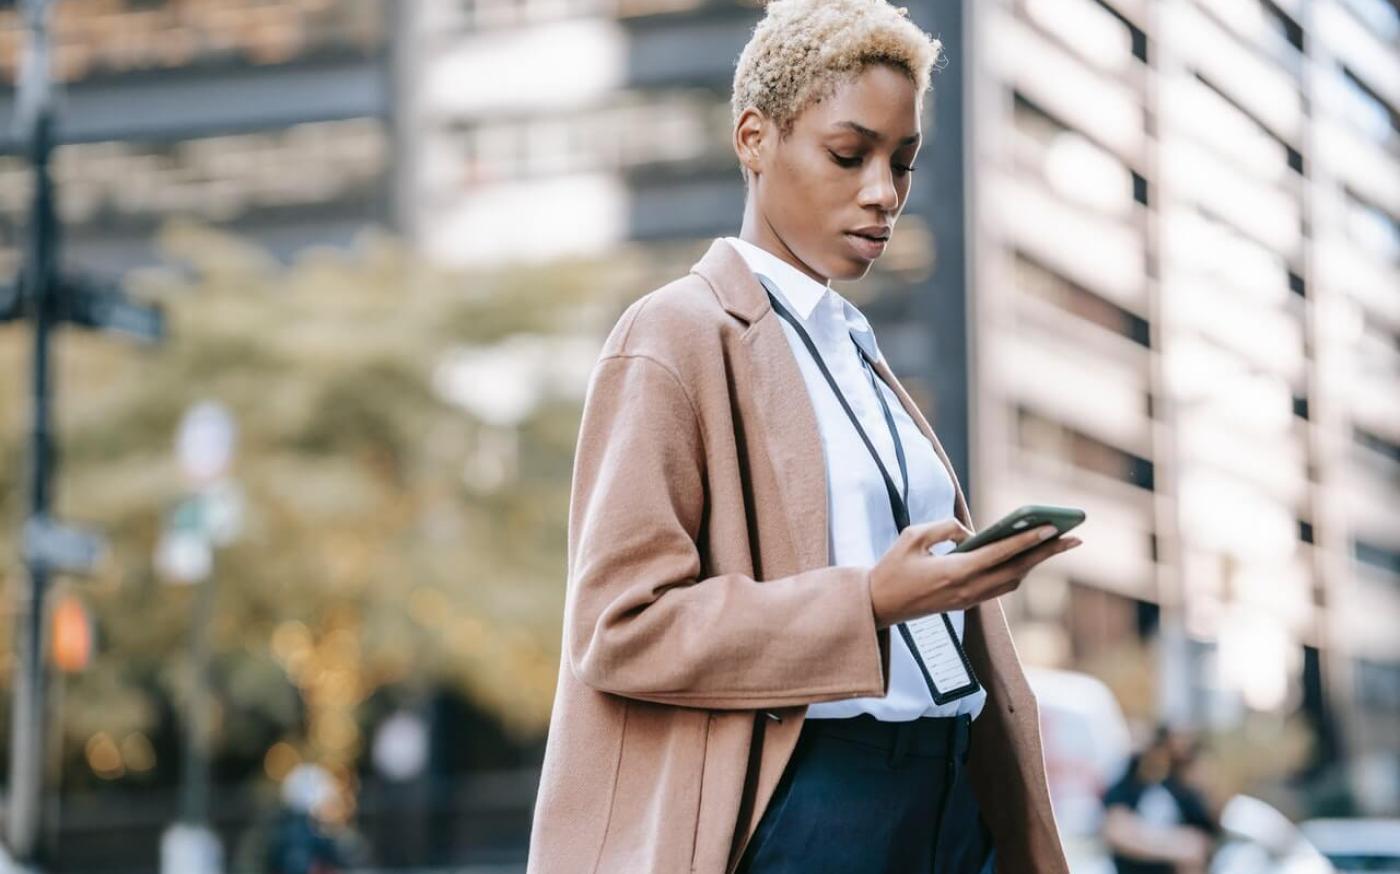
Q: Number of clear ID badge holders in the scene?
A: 1